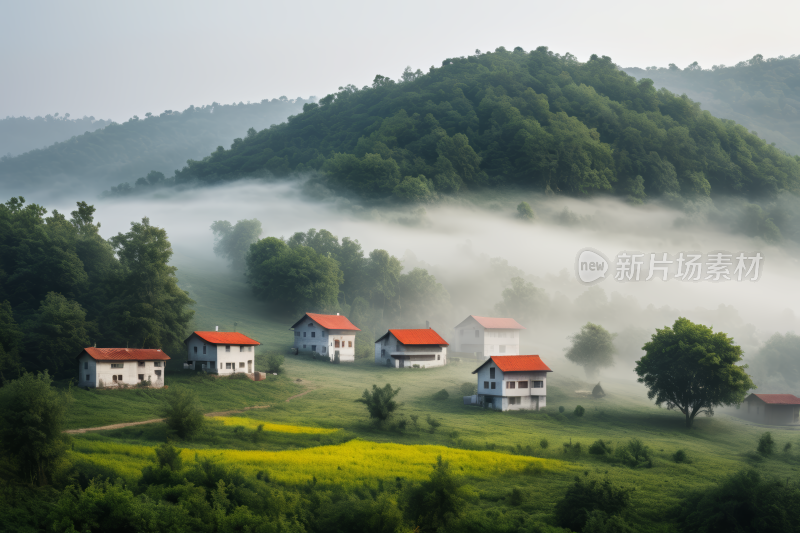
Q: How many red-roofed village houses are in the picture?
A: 7